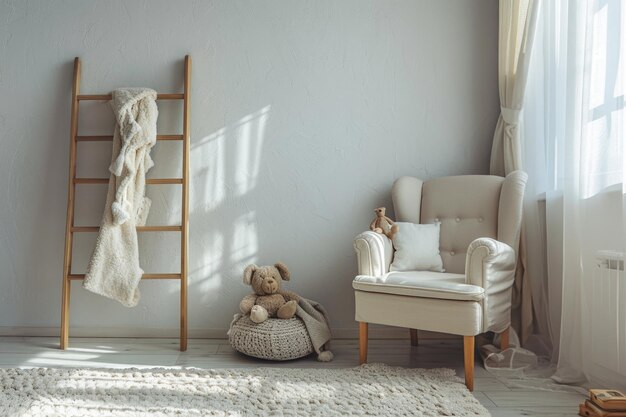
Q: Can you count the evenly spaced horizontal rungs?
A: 5